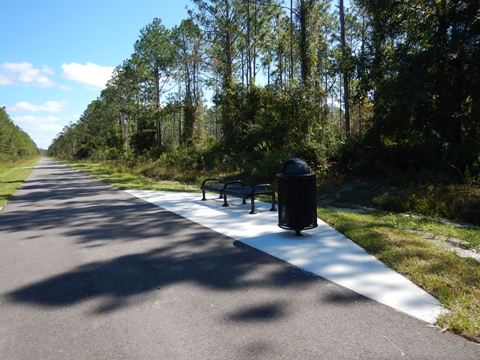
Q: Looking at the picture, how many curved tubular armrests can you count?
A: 3